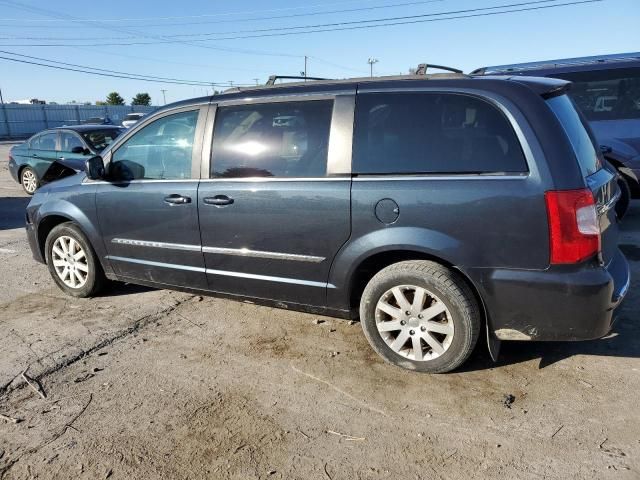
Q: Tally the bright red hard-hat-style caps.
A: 0